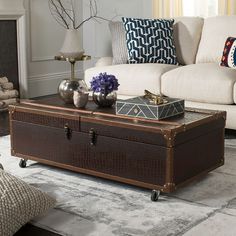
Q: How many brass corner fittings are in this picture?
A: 6